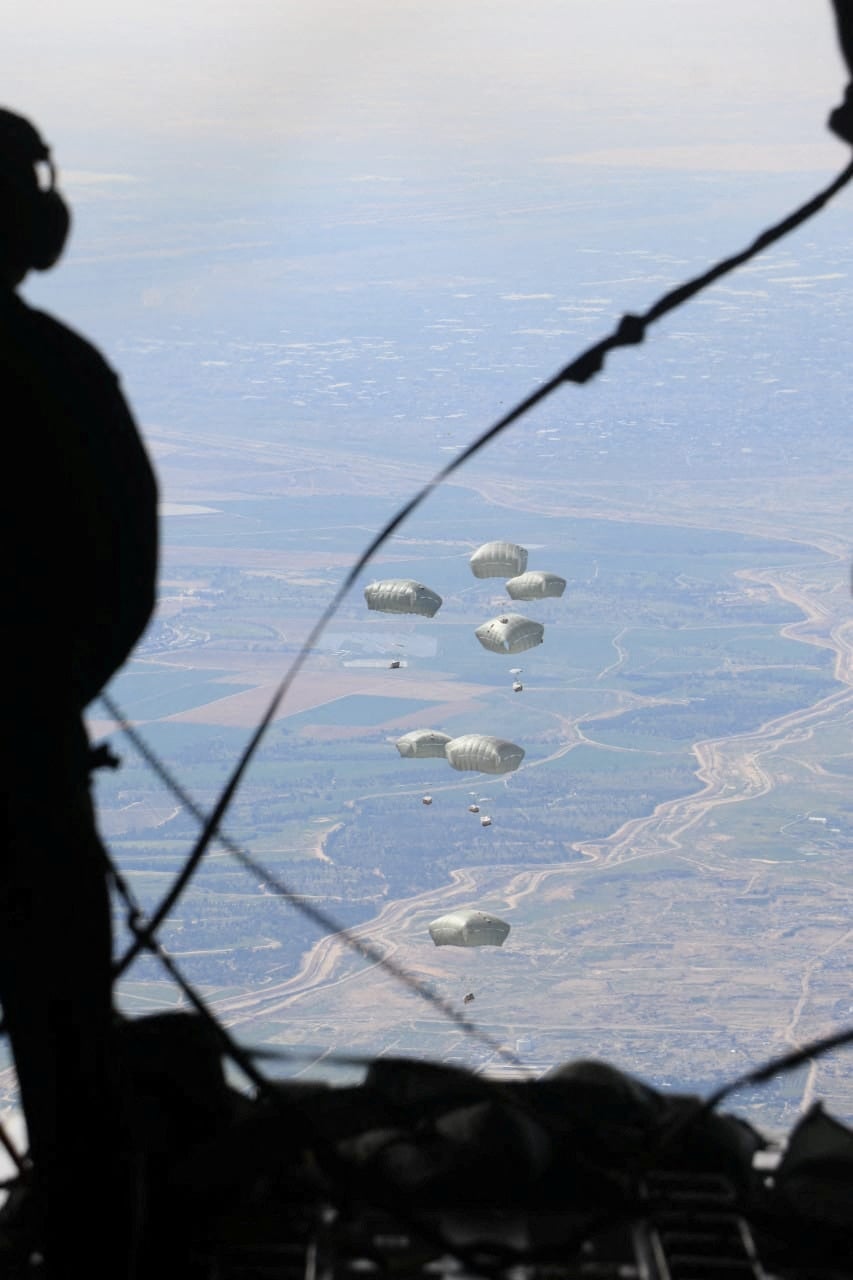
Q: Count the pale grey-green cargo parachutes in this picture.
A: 7